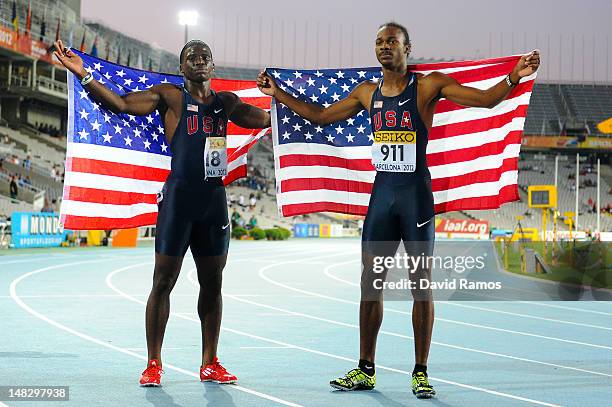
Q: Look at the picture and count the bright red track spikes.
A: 2